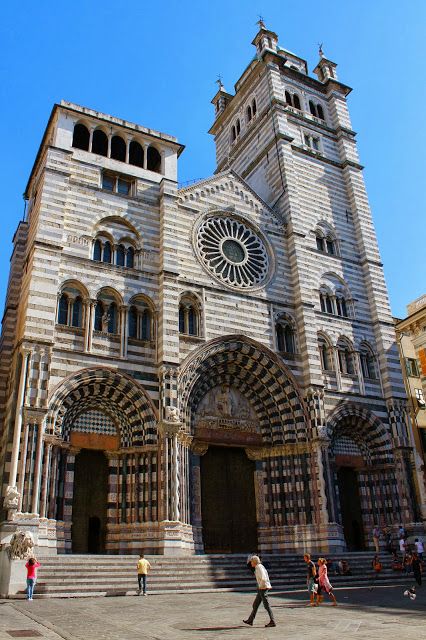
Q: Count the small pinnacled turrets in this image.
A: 3